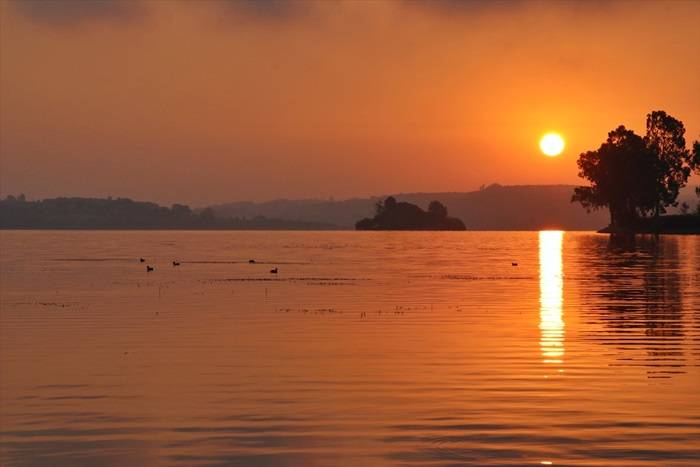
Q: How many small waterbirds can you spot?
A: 6